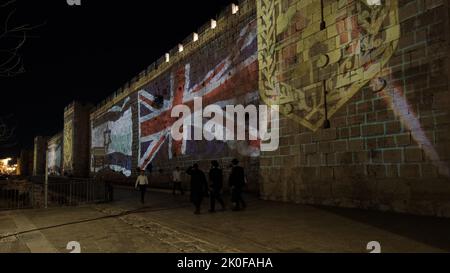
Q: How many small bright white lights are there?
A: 5